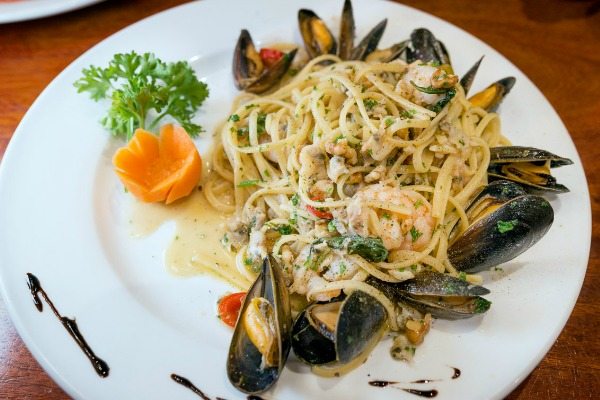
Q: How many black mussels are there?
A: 10